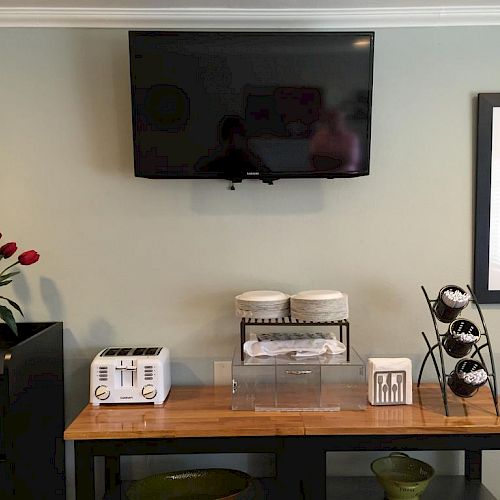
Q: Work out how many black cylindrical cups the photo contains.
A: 3